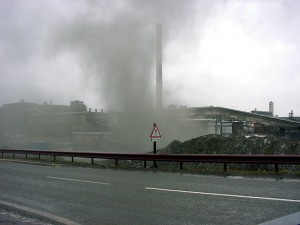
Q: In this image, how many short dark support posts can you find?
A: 12